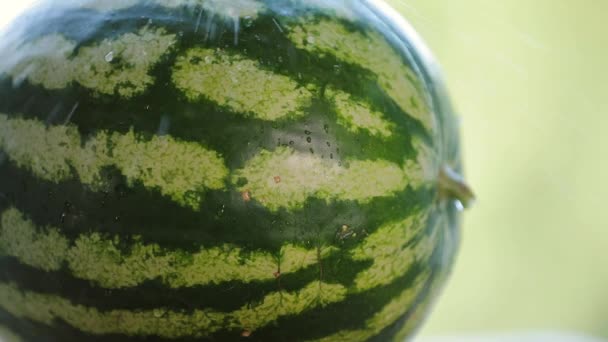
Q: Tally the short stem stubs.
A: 1